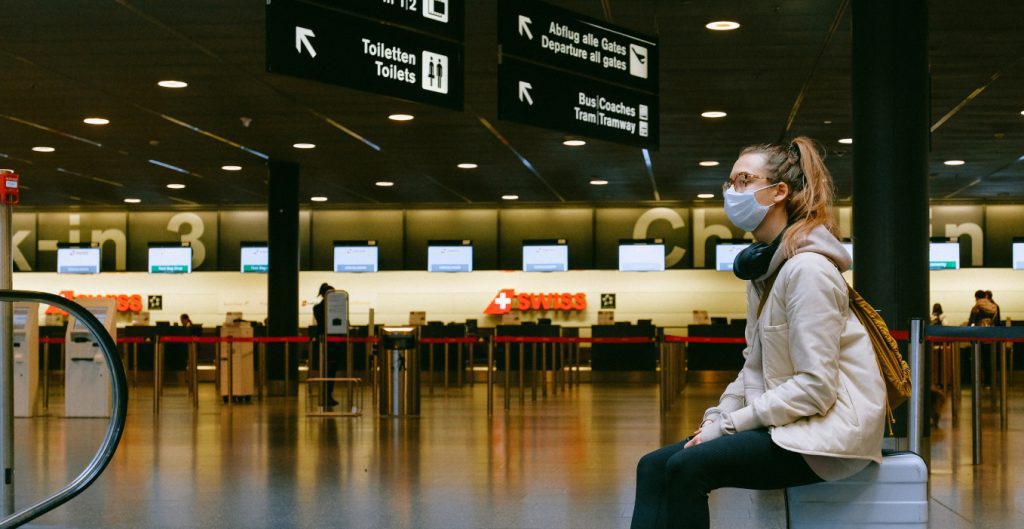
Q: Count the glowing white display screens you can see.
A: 11